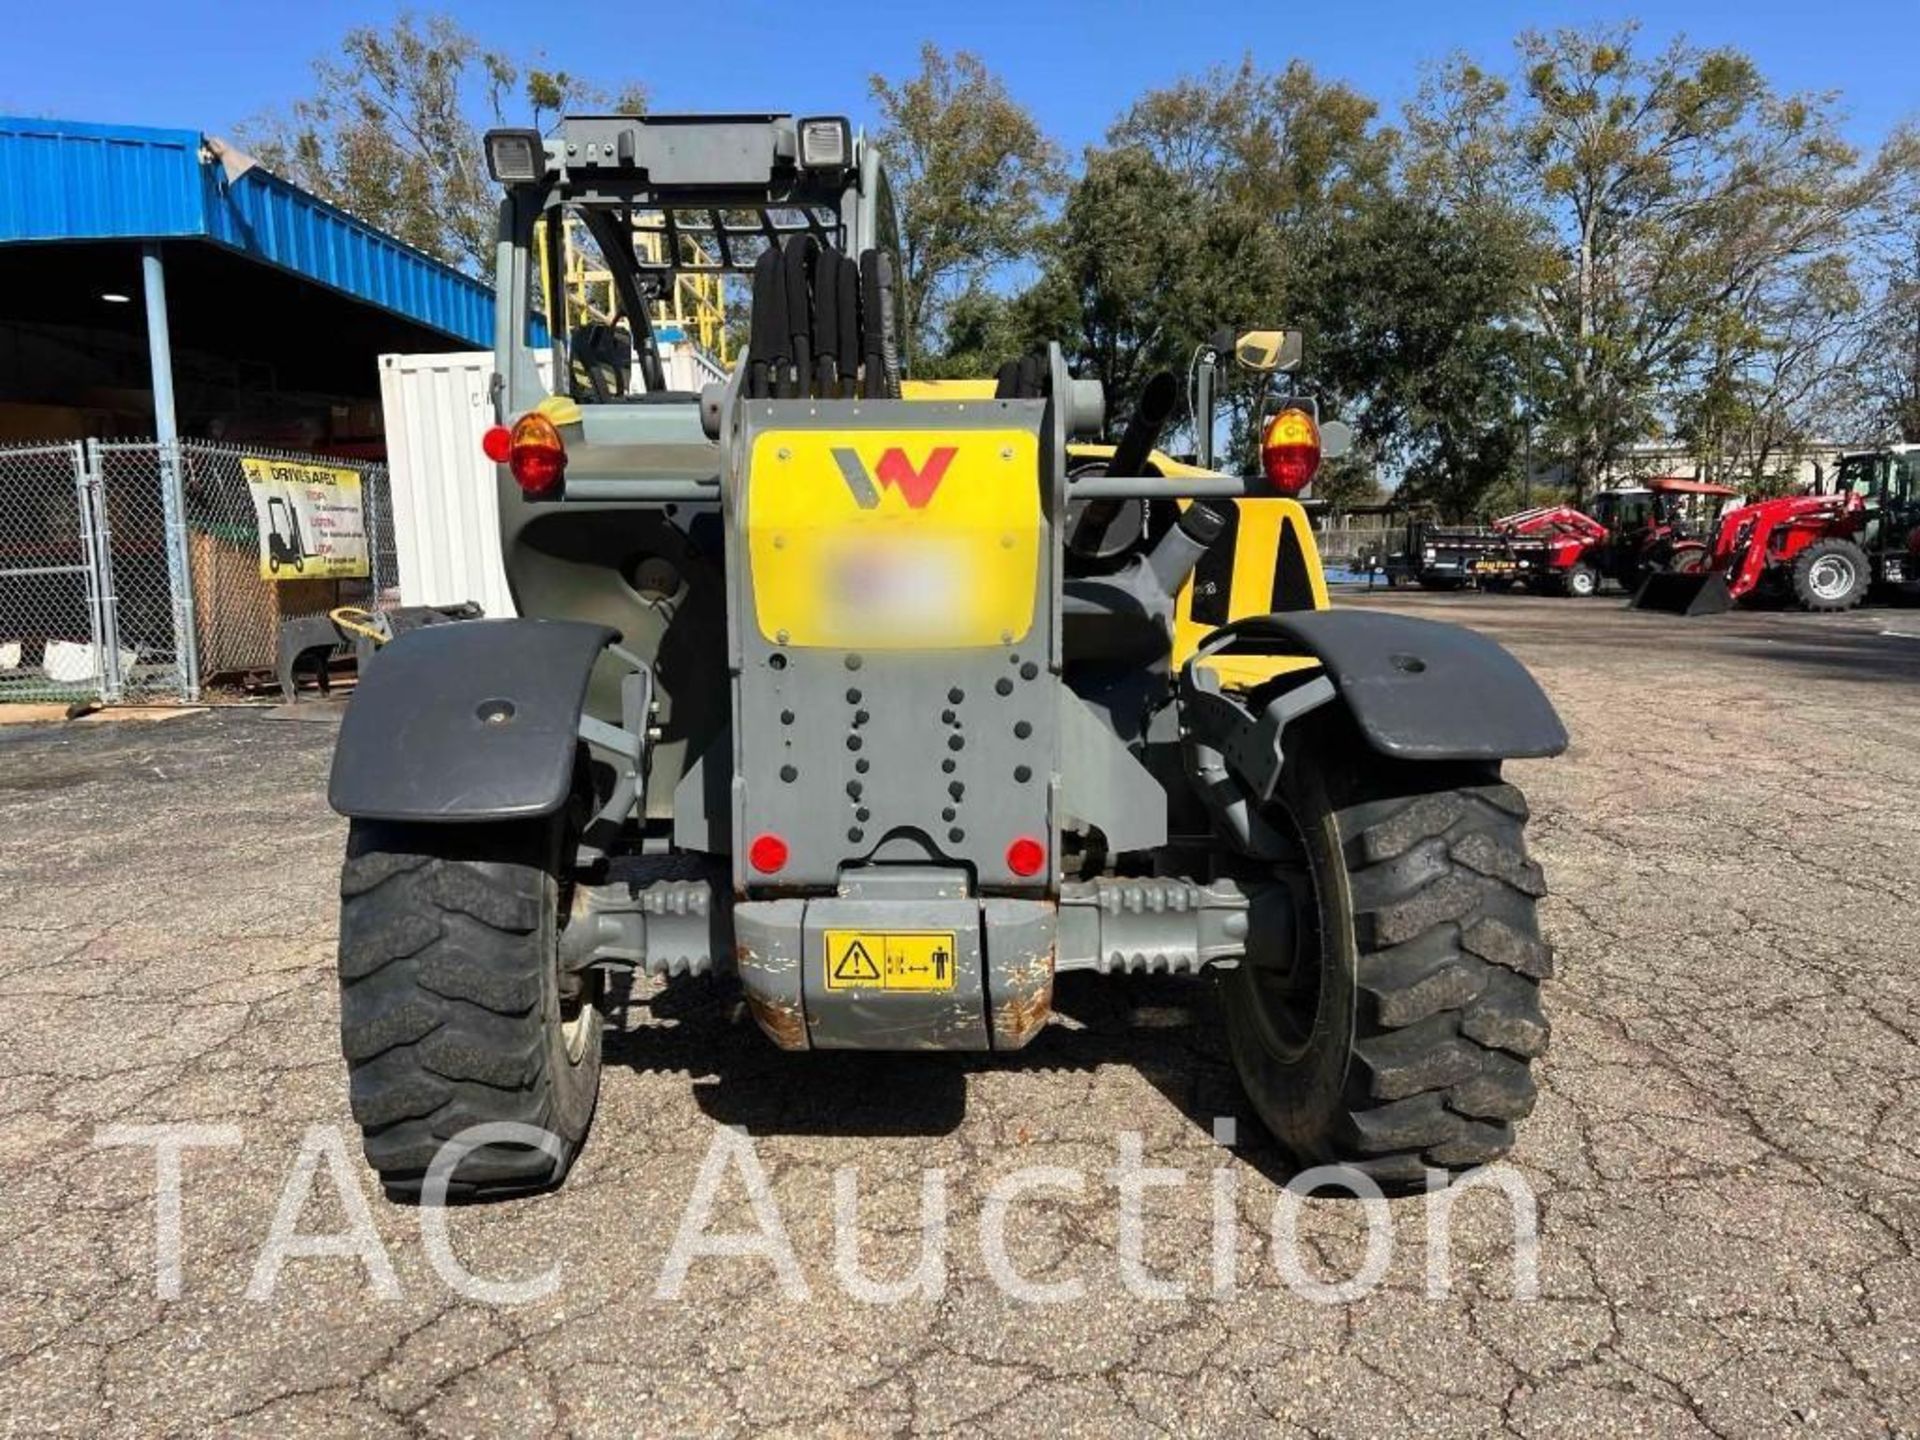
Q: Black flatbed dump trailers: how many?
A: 1